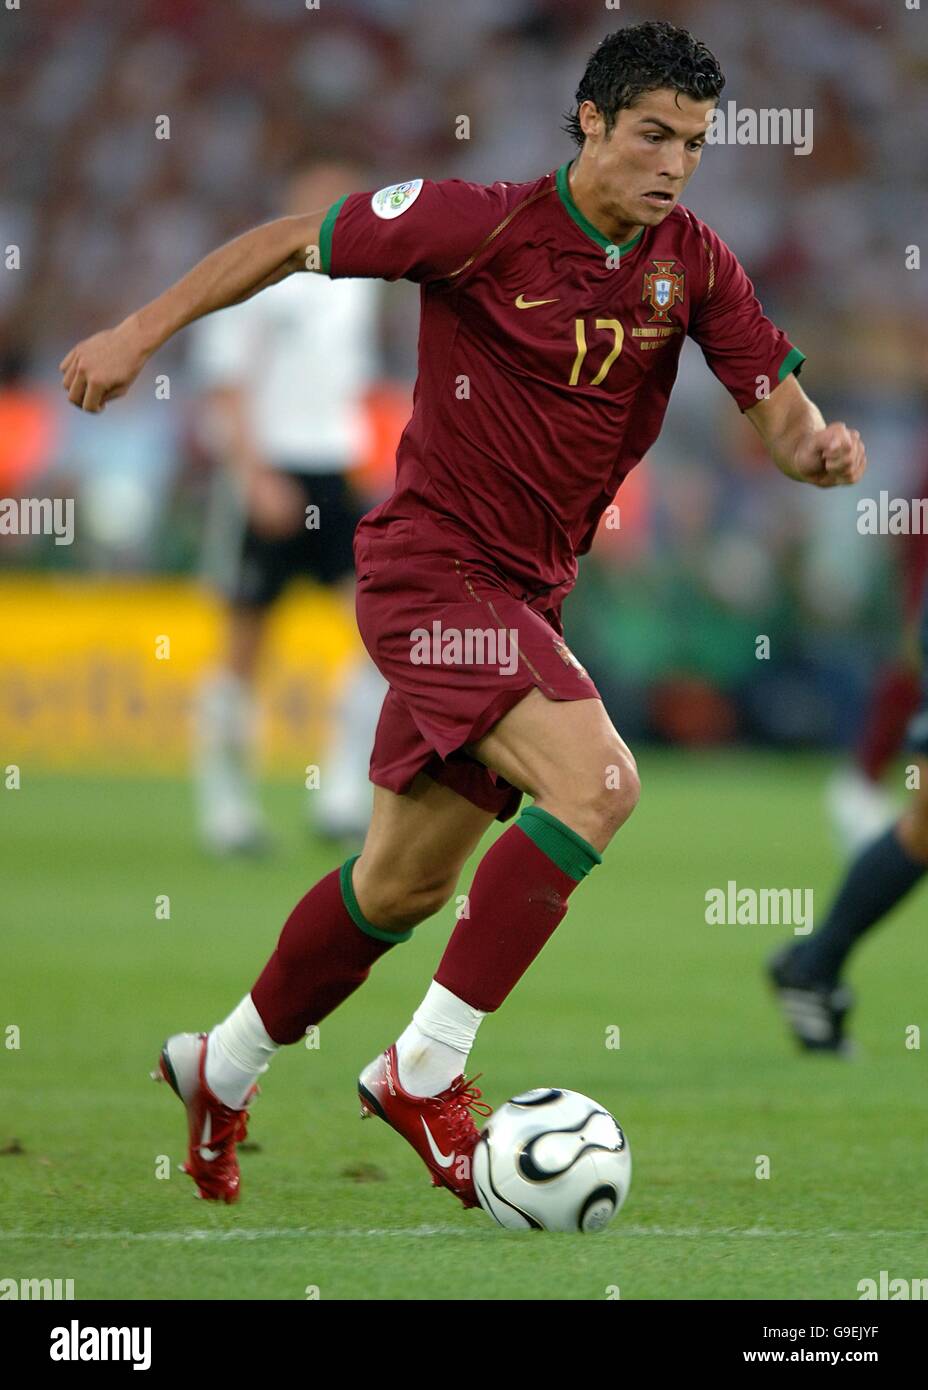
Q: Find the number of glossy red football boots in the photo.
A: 2